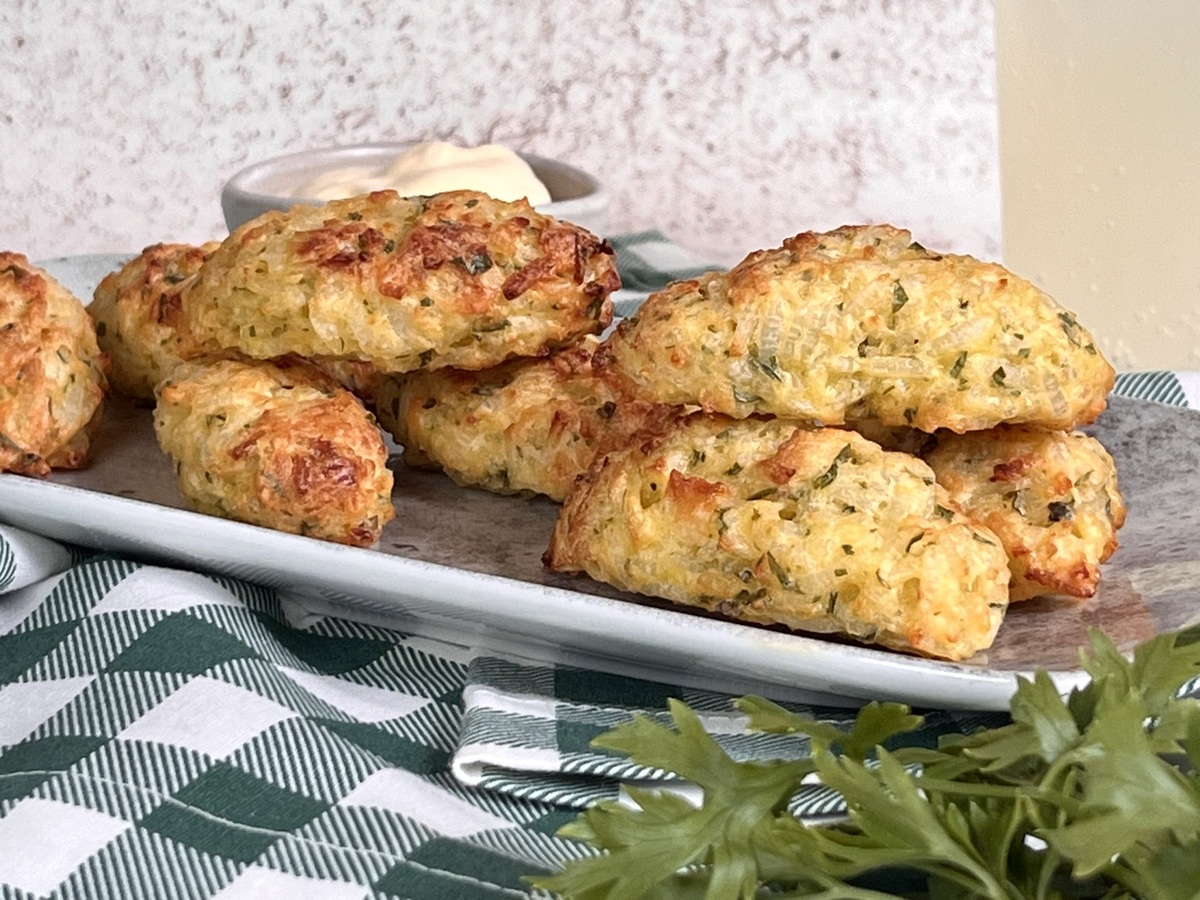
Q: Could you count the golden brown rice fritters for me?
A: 8